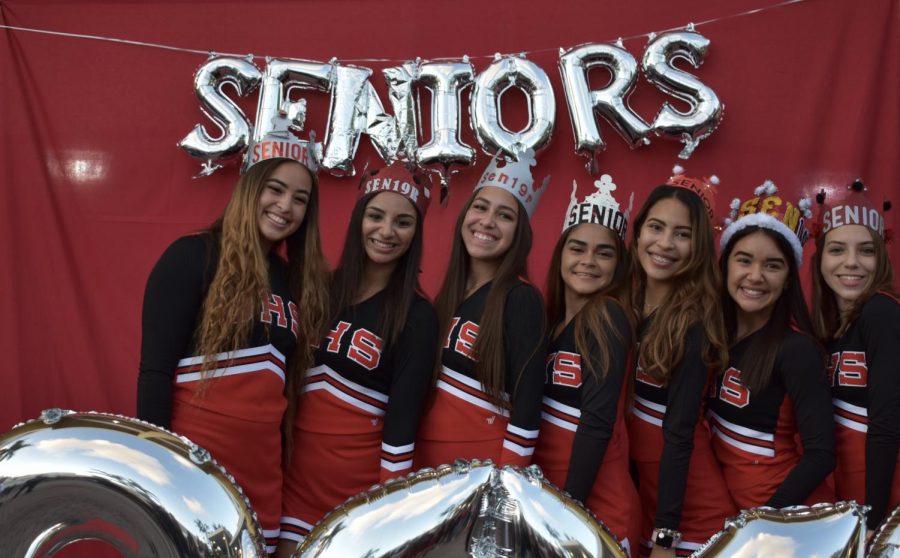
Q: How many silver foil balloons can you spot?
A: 11